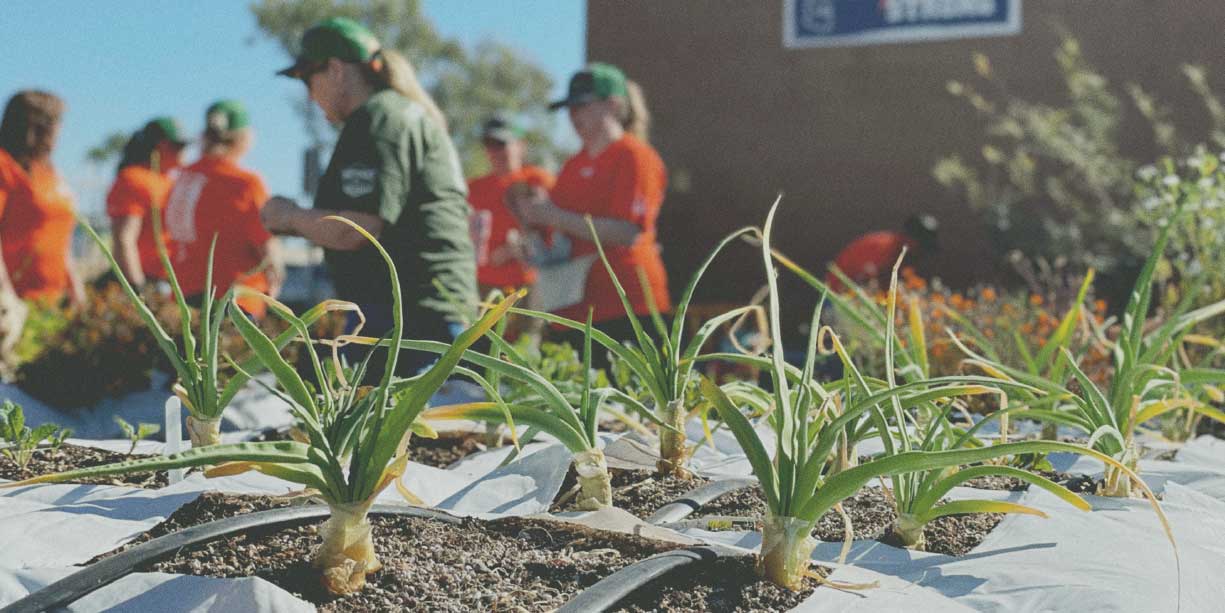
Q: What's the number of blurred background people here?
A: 7